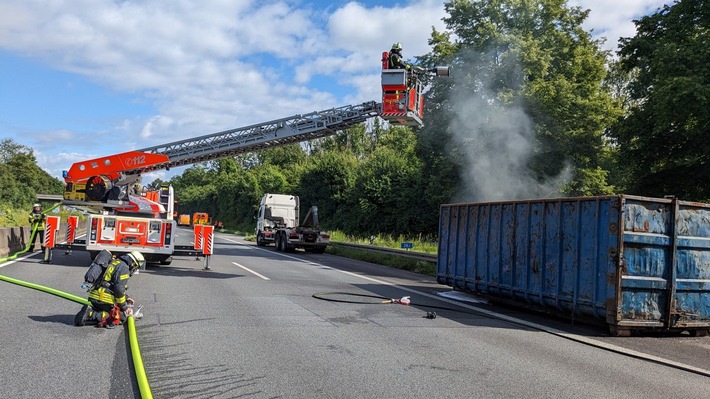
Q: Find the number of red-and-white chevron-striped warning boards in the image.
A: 4